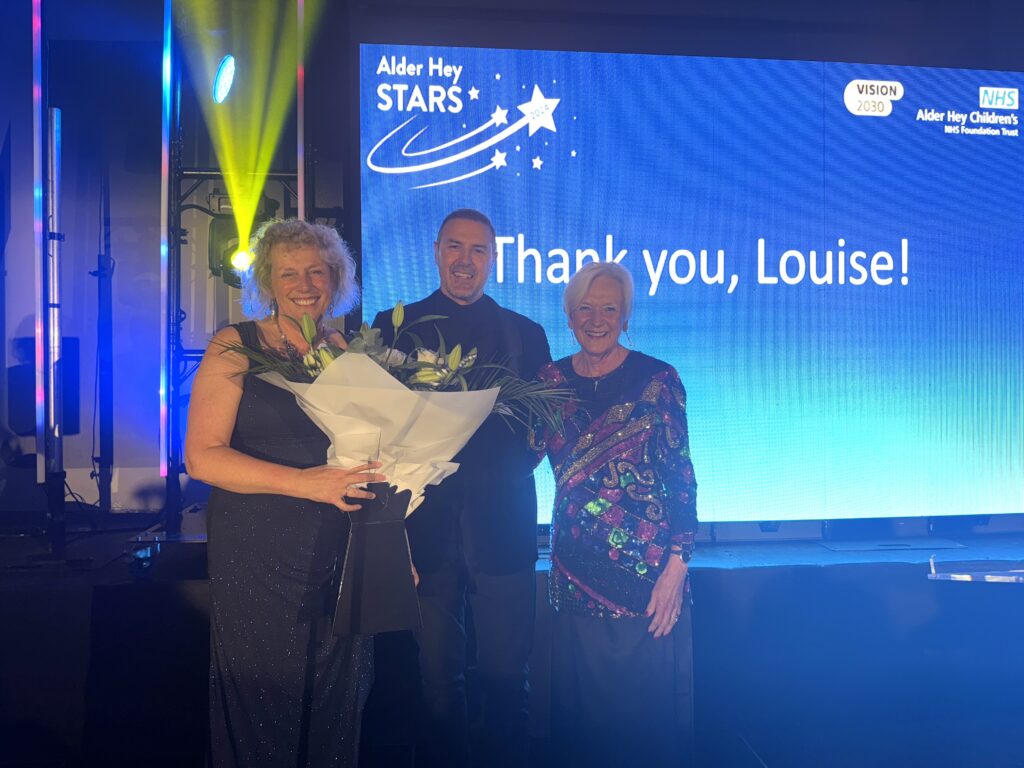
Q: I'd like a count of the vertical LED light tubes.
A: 3